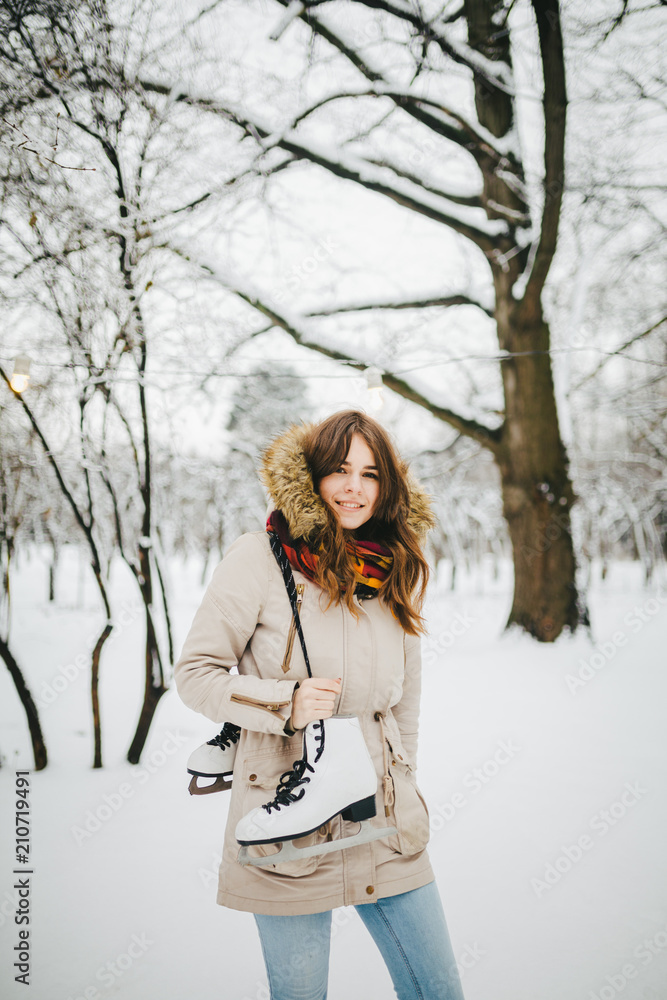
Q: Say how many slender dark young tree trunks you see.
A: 3